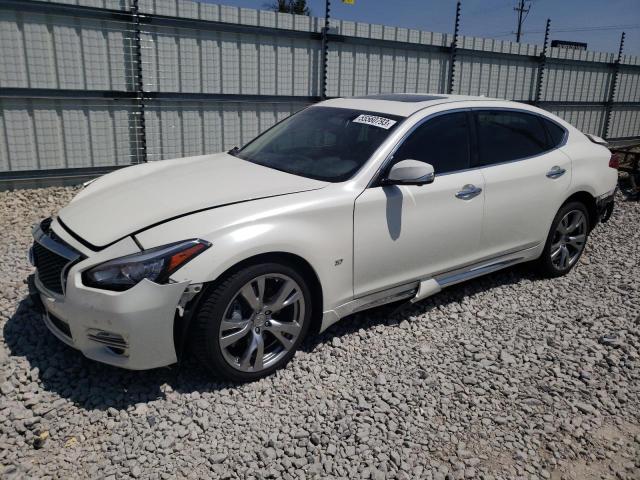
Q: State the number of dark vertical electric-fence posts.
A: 5